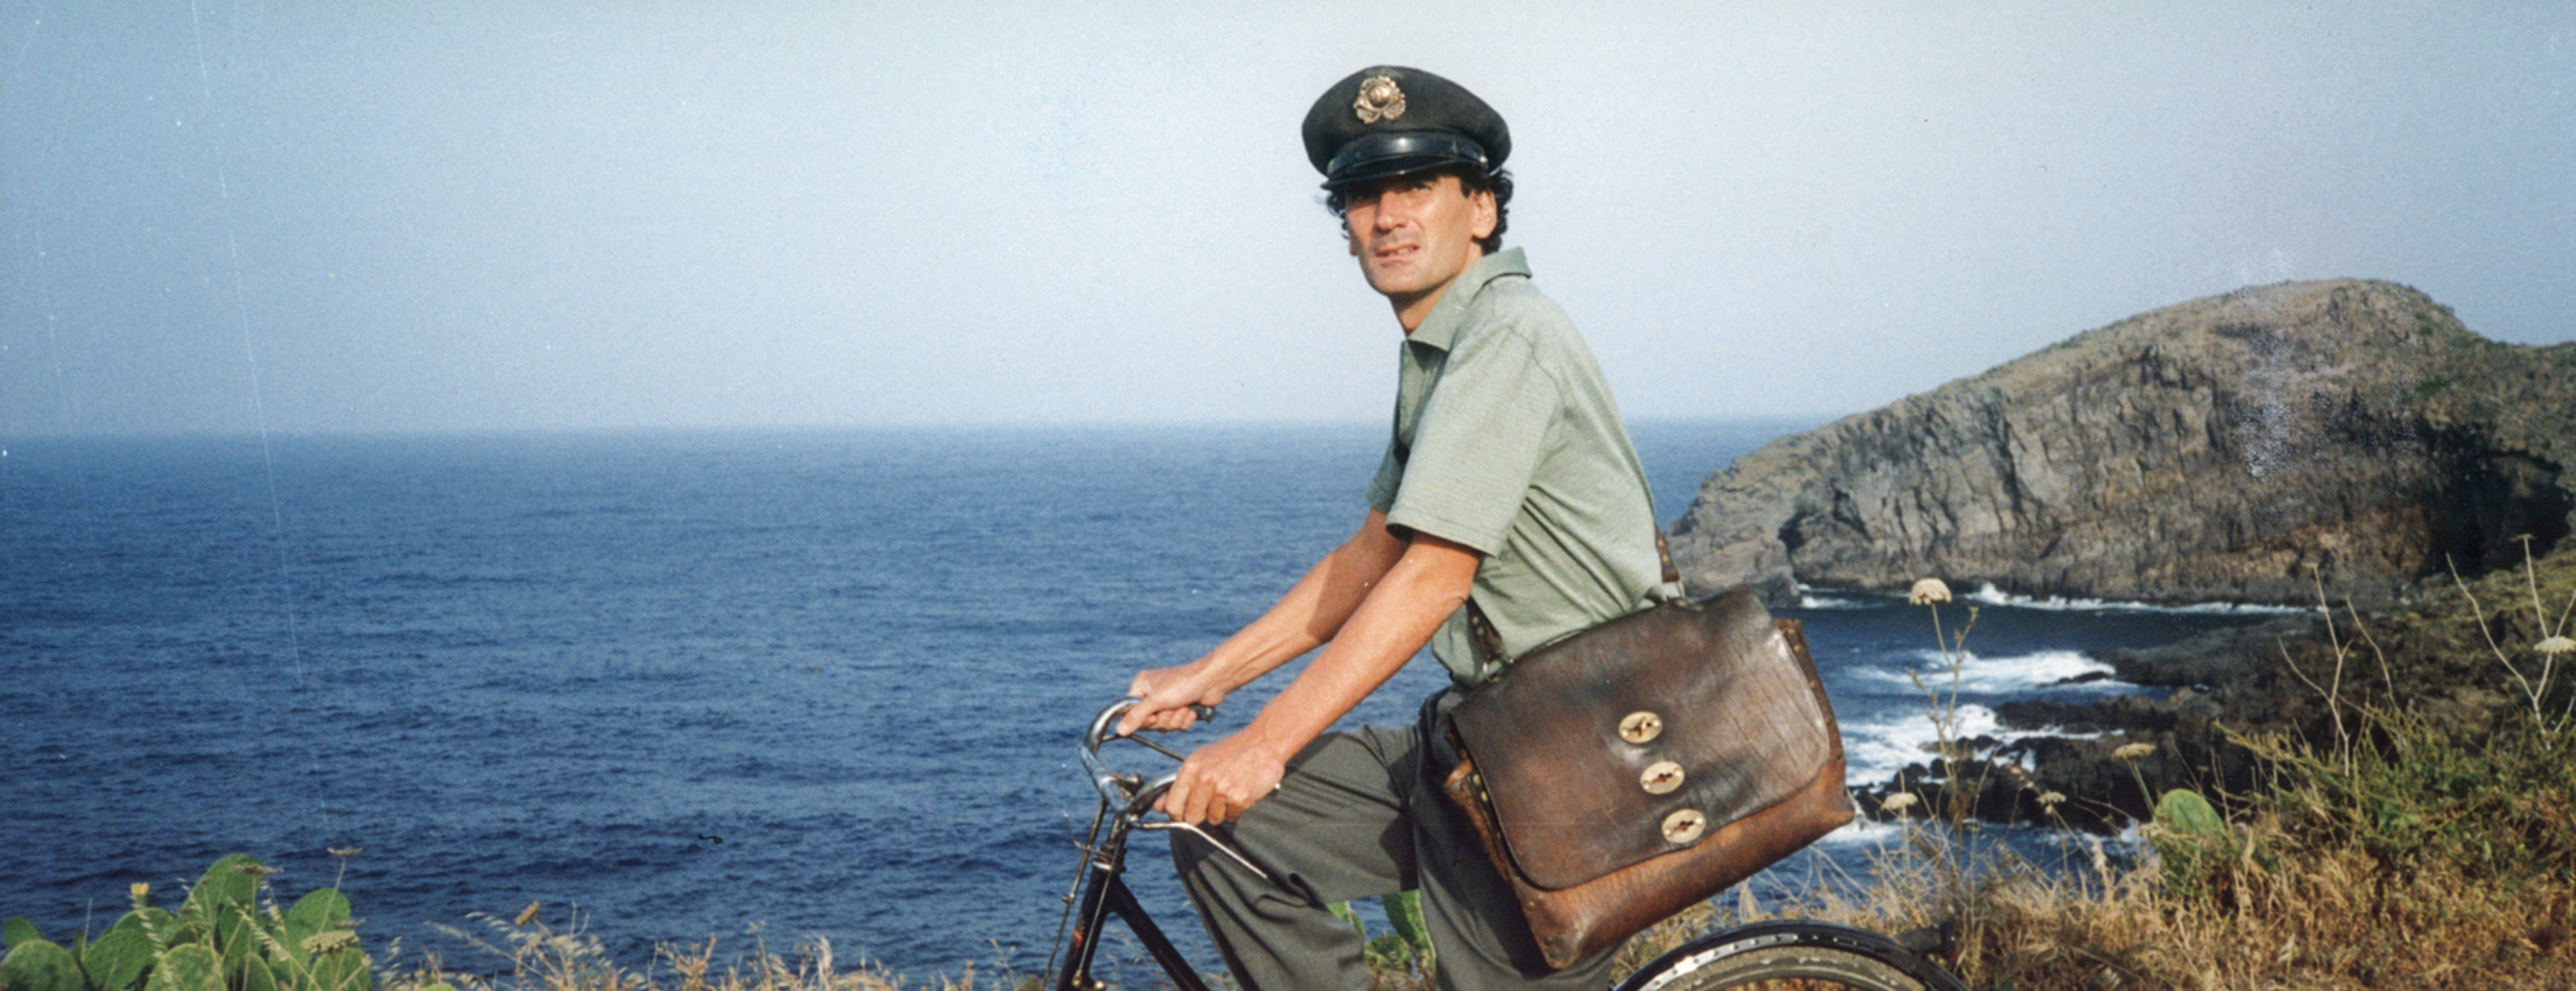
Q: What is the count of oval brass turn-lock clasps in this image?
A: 3